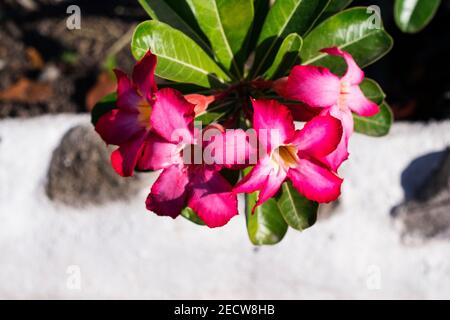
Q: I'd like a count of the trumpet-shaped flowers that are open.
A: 4